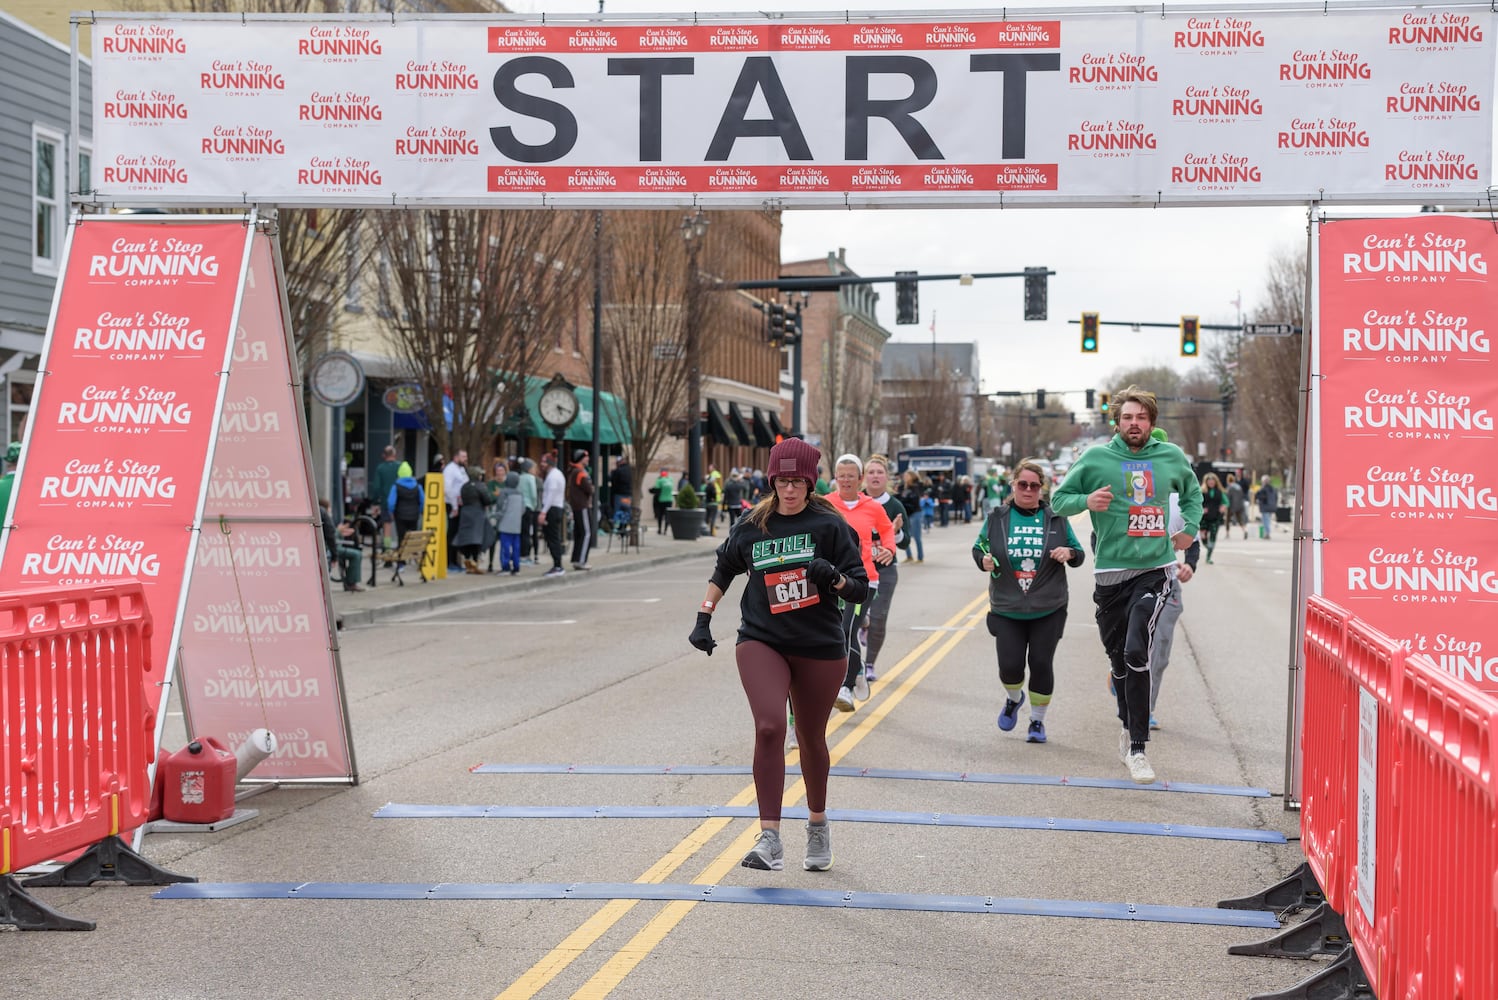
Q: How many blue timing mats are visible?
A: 3